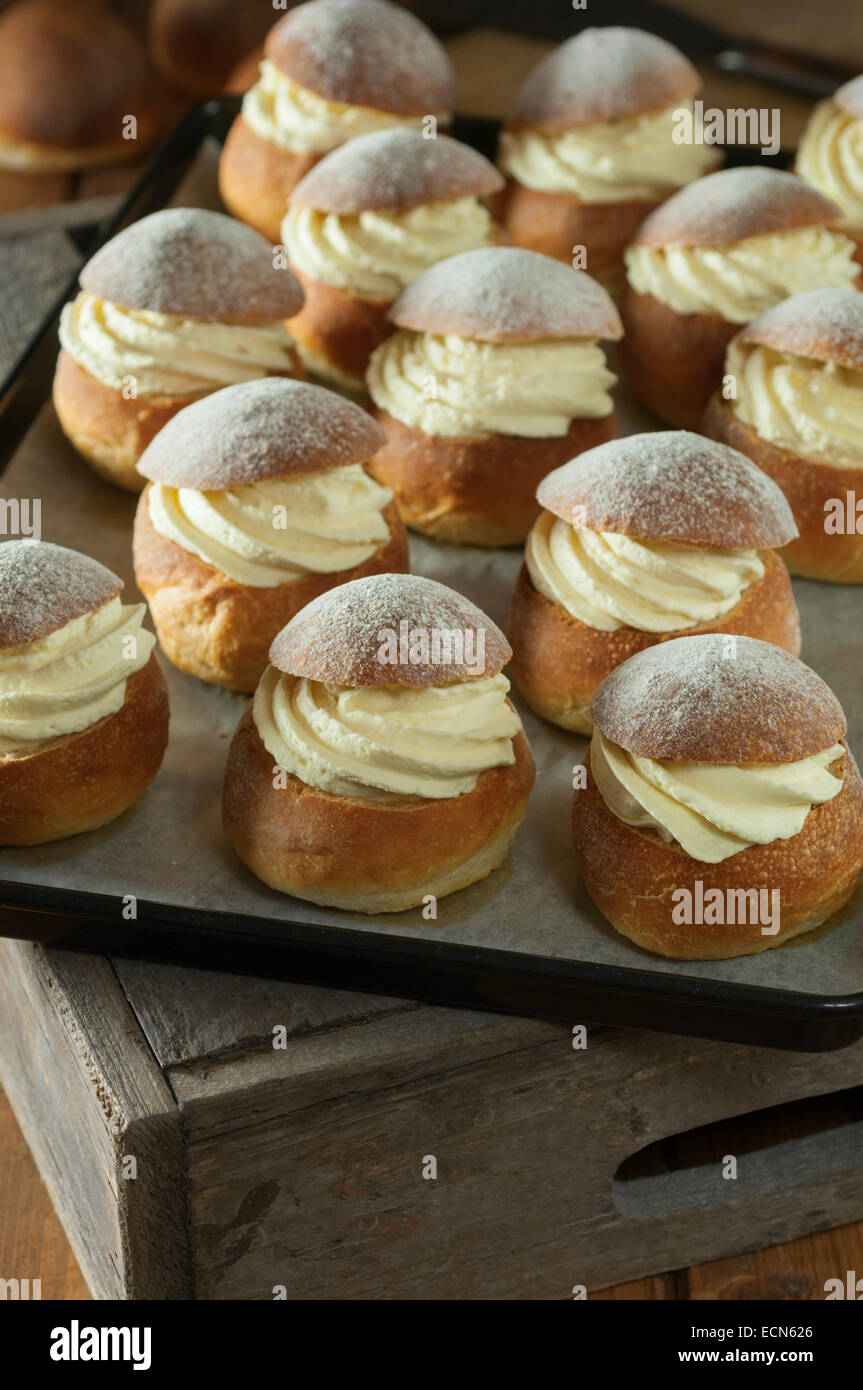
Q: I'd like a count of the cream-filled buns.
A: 13